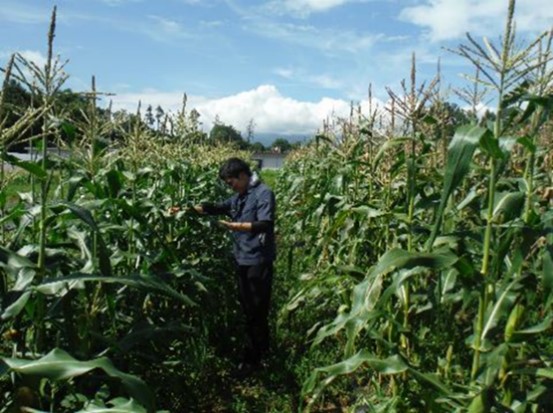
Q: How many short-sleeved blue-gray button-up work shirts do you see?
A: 1